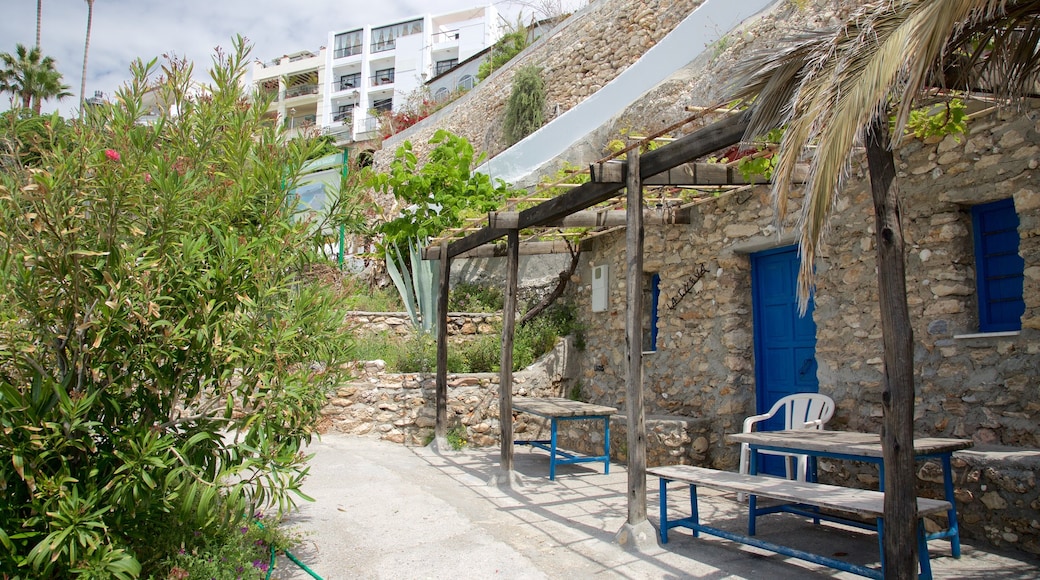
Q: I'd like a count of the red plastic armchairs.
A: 0